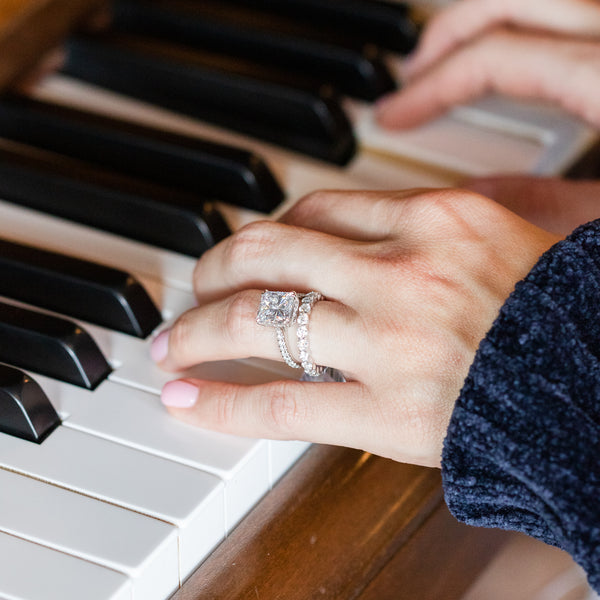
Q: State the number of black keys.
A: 8